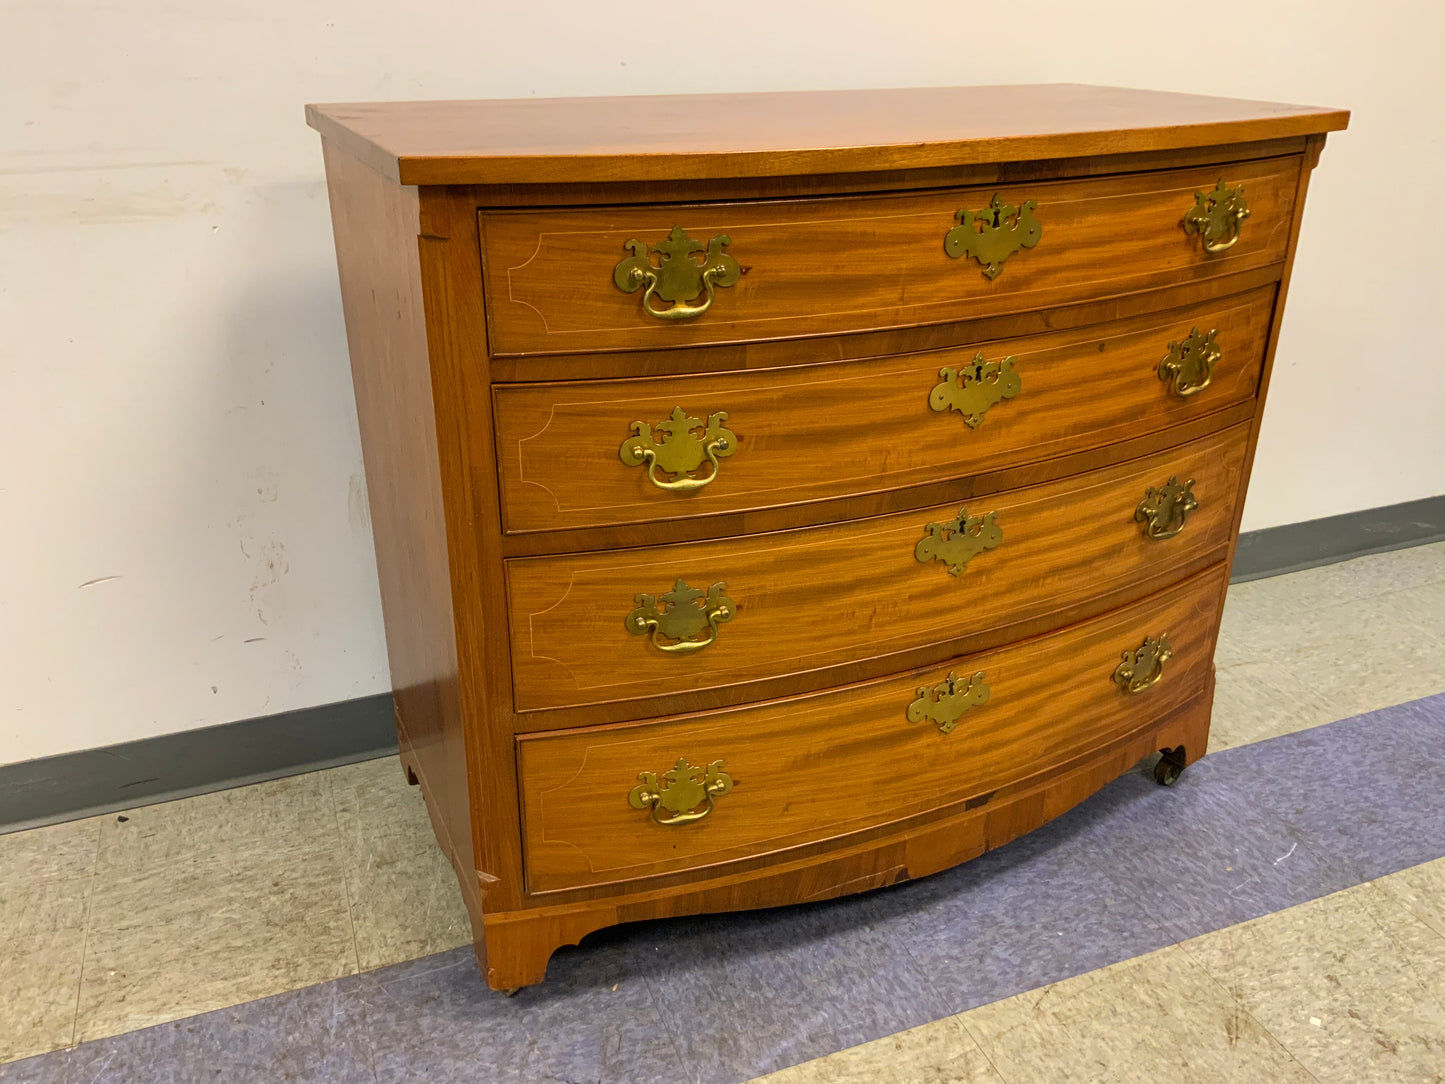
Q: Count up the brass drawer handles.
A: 8